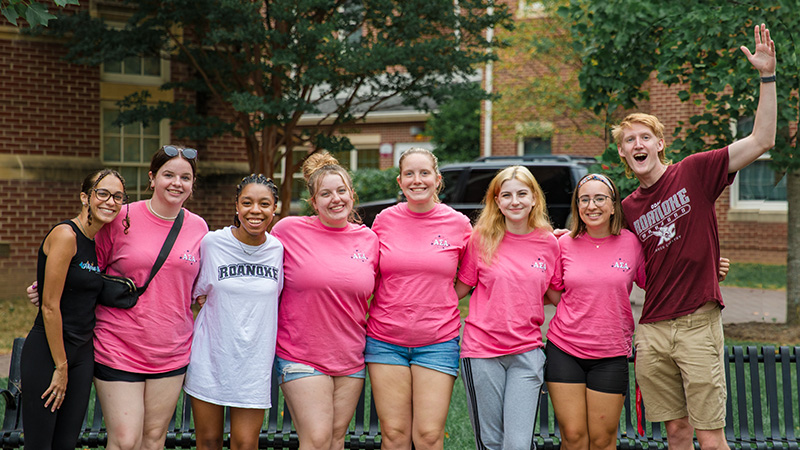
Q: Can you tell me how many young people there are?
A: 8